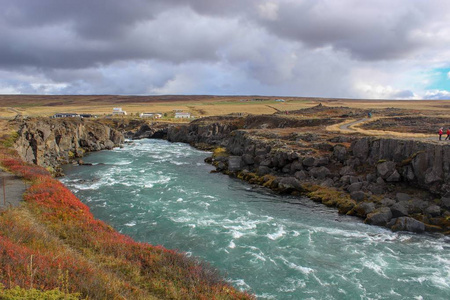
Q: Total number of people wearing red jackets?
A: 2